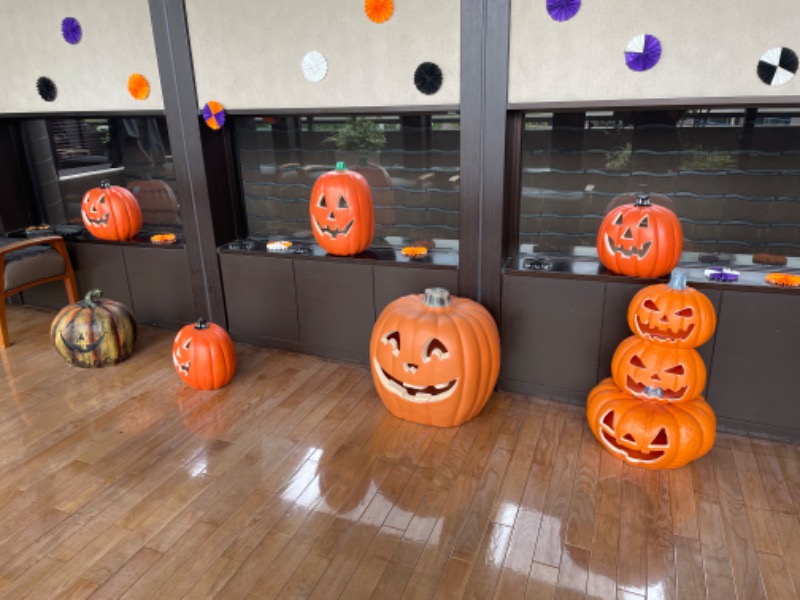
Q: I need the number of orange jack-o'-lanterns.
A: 8